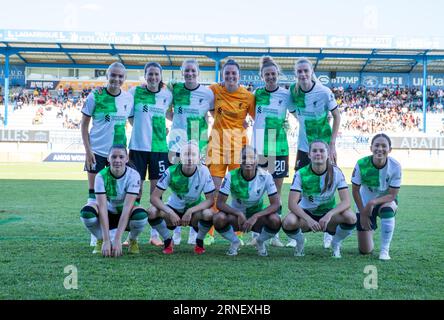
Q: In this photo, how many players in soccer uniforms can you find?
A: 11